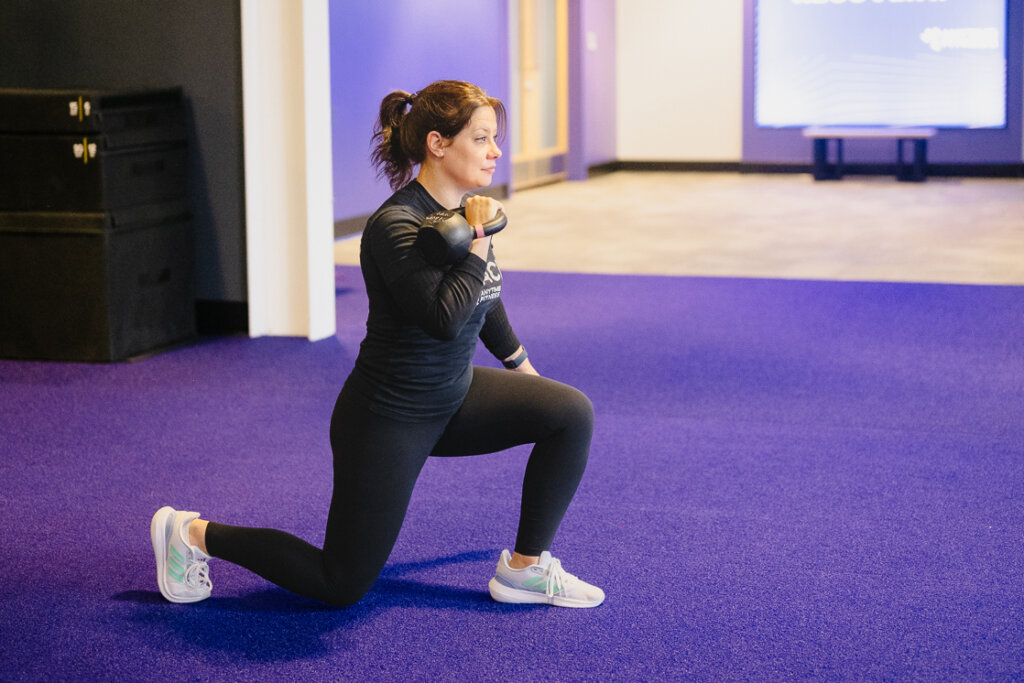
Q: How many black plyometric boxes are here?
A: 3